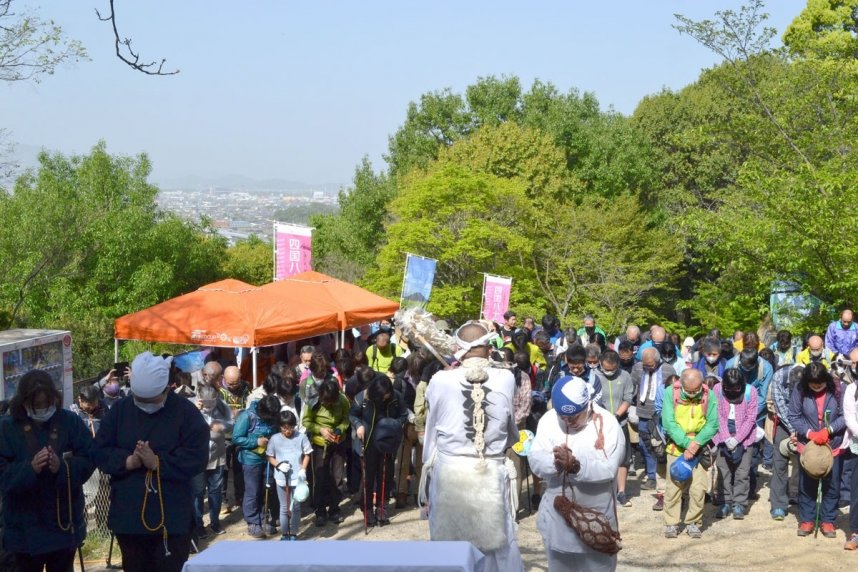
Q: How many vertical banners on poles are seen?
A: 3